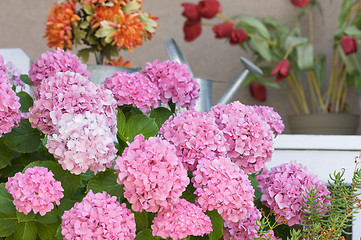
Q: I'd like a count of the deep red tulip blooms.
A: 9